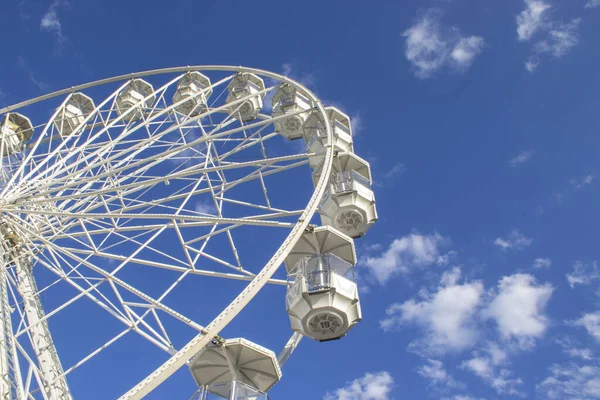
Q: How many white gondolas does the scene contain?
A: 10